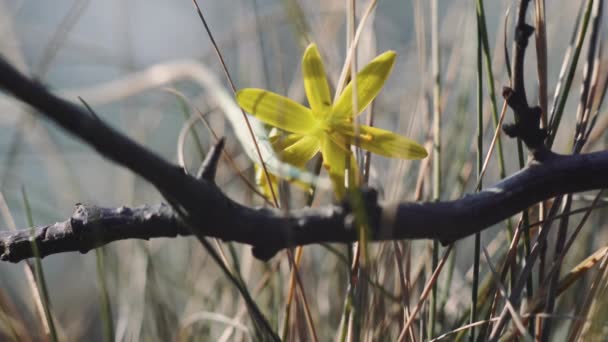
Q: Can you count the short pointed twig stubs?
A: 1